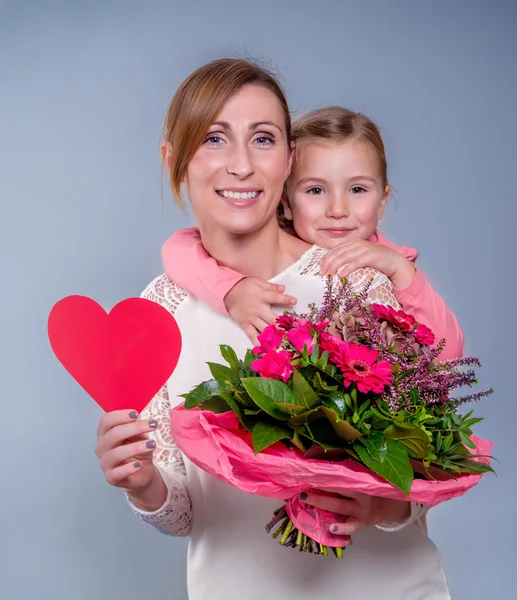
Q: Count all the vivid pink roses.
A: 3